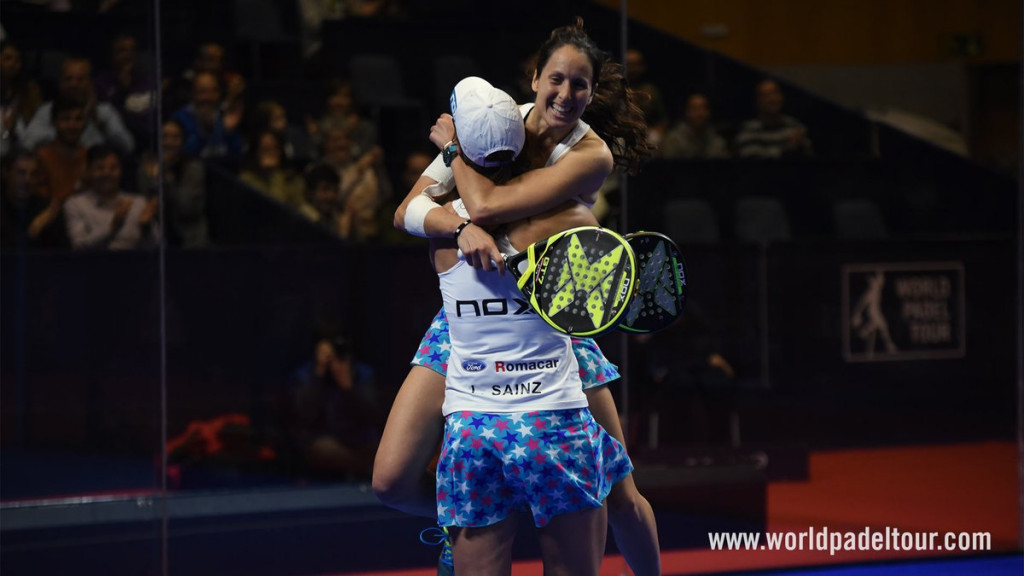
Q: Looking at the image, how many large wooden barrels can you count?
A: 0